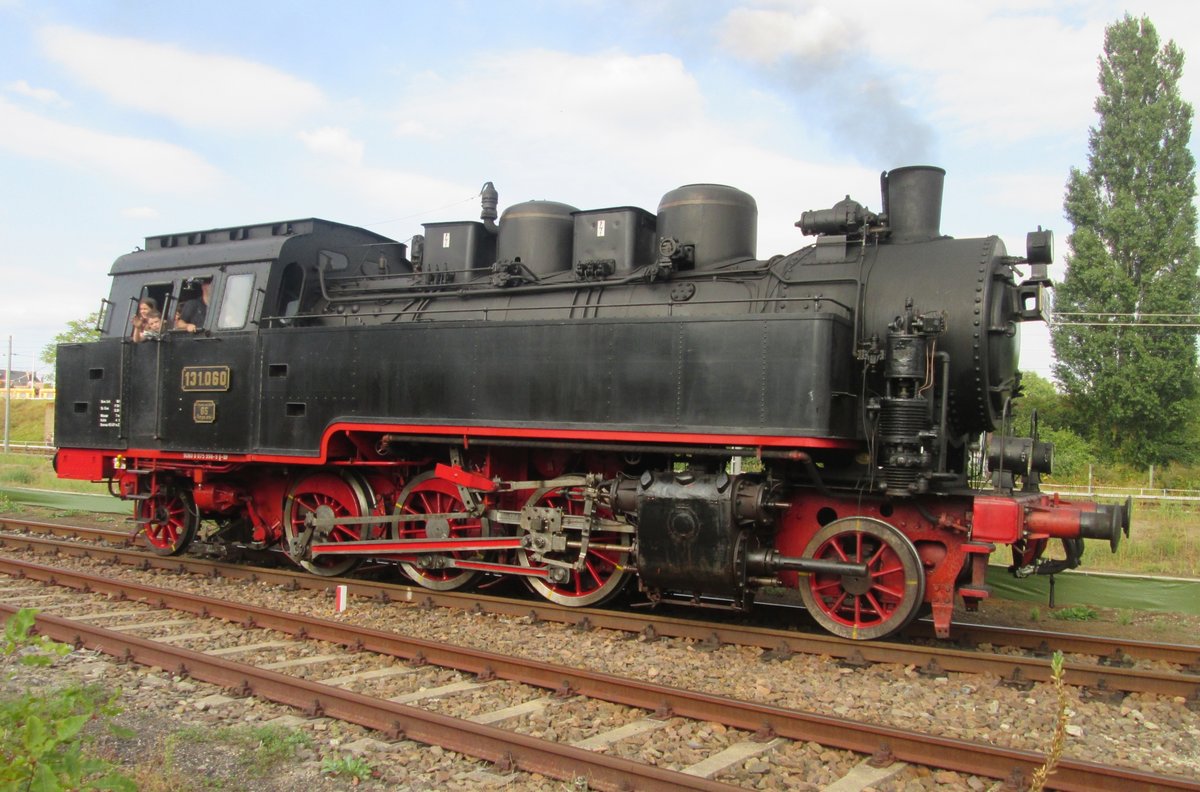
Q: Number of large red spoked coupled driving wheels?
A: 3